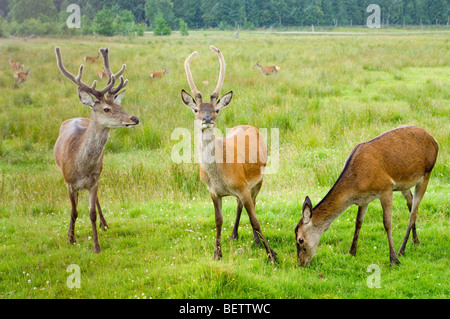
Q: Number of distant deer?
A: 6